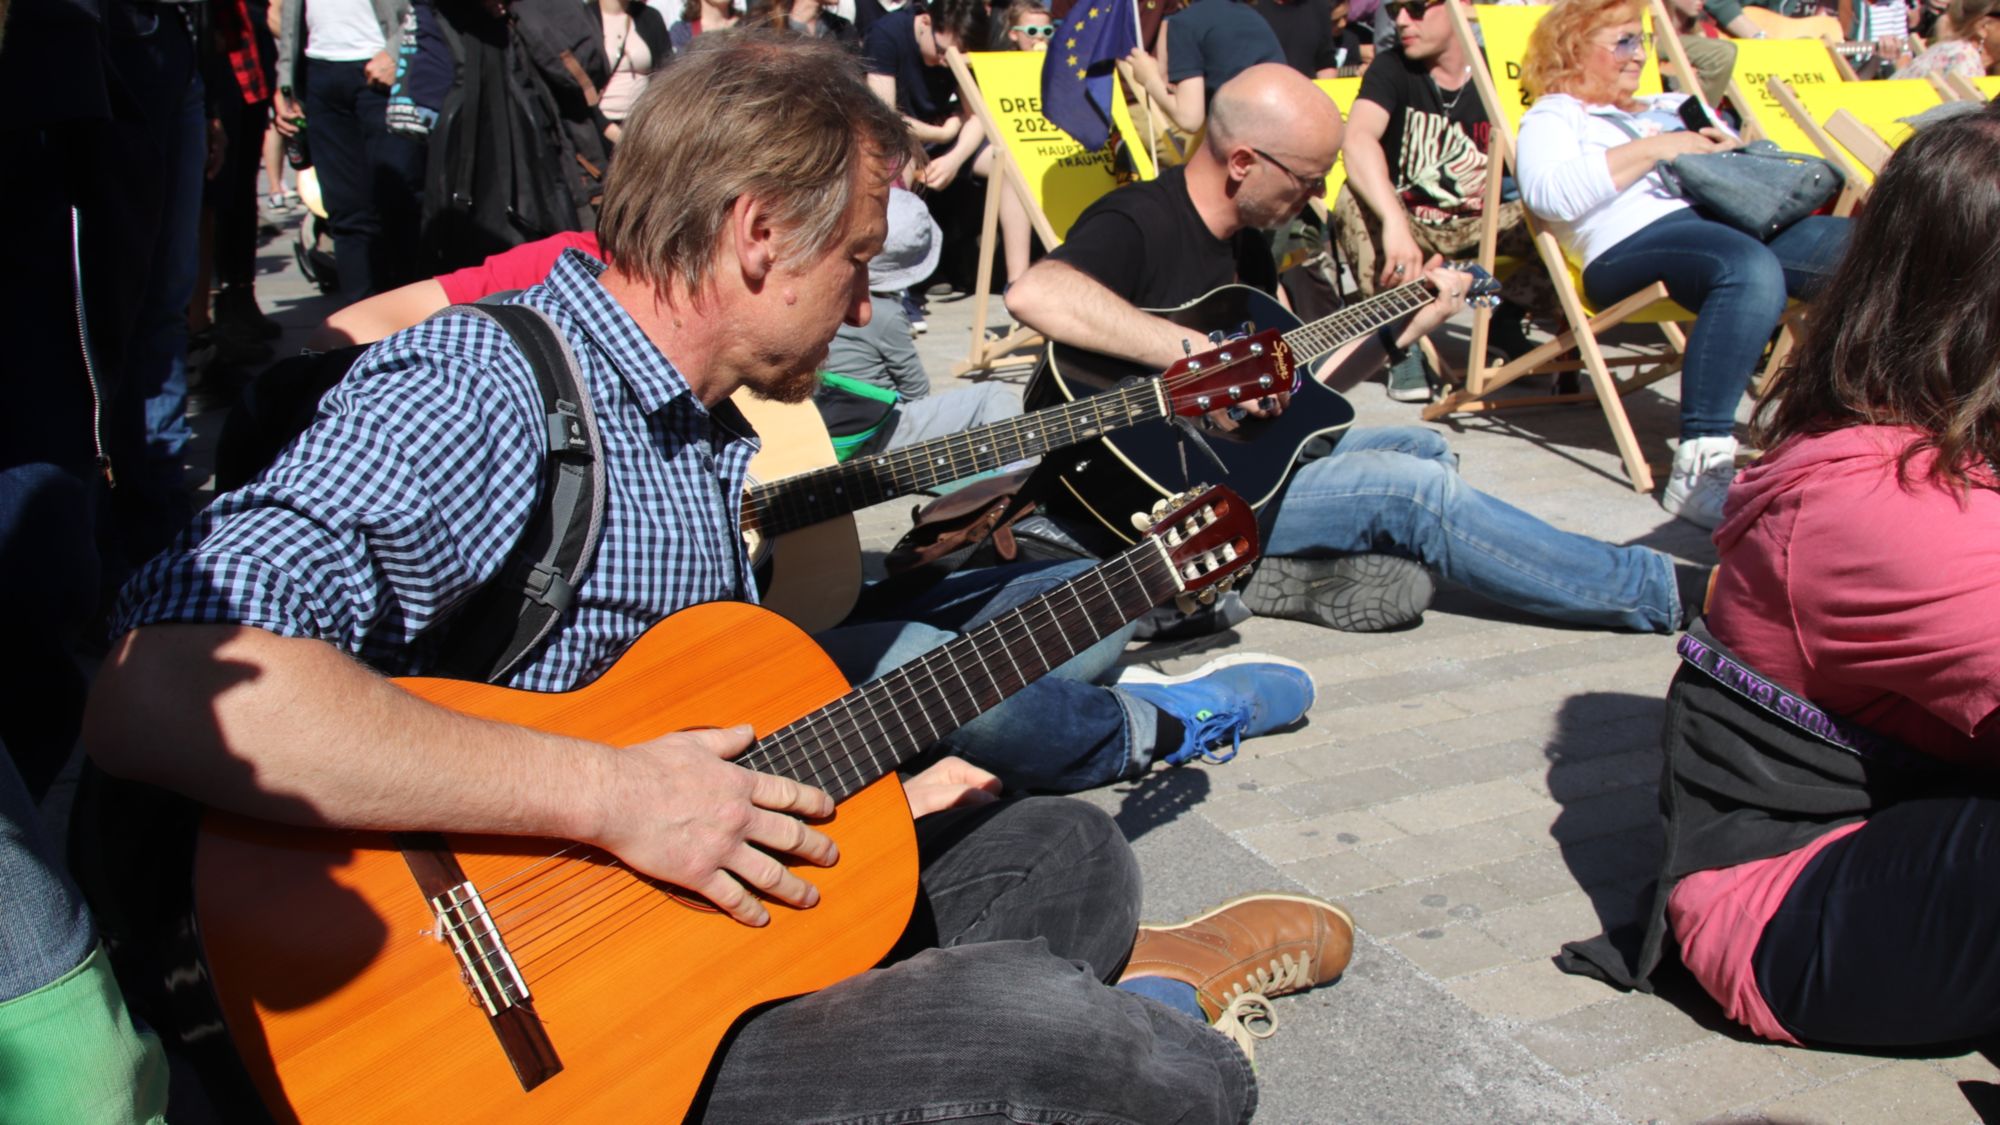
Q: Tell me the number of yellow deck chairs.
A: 6